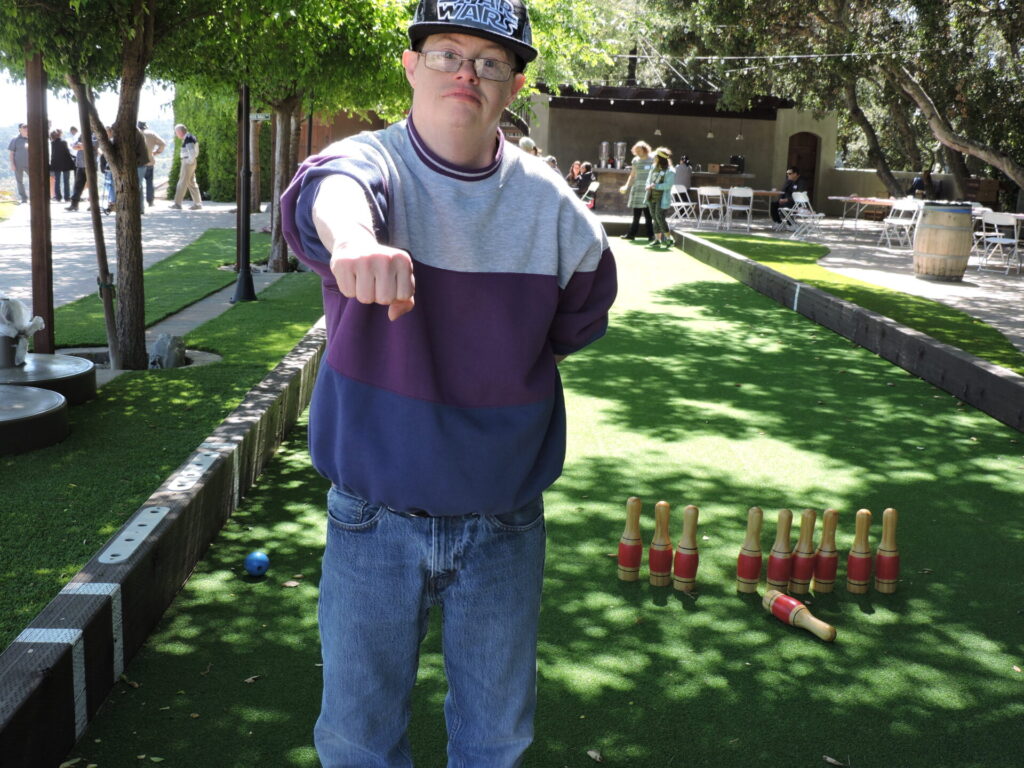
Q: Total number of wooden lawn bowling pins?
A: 10